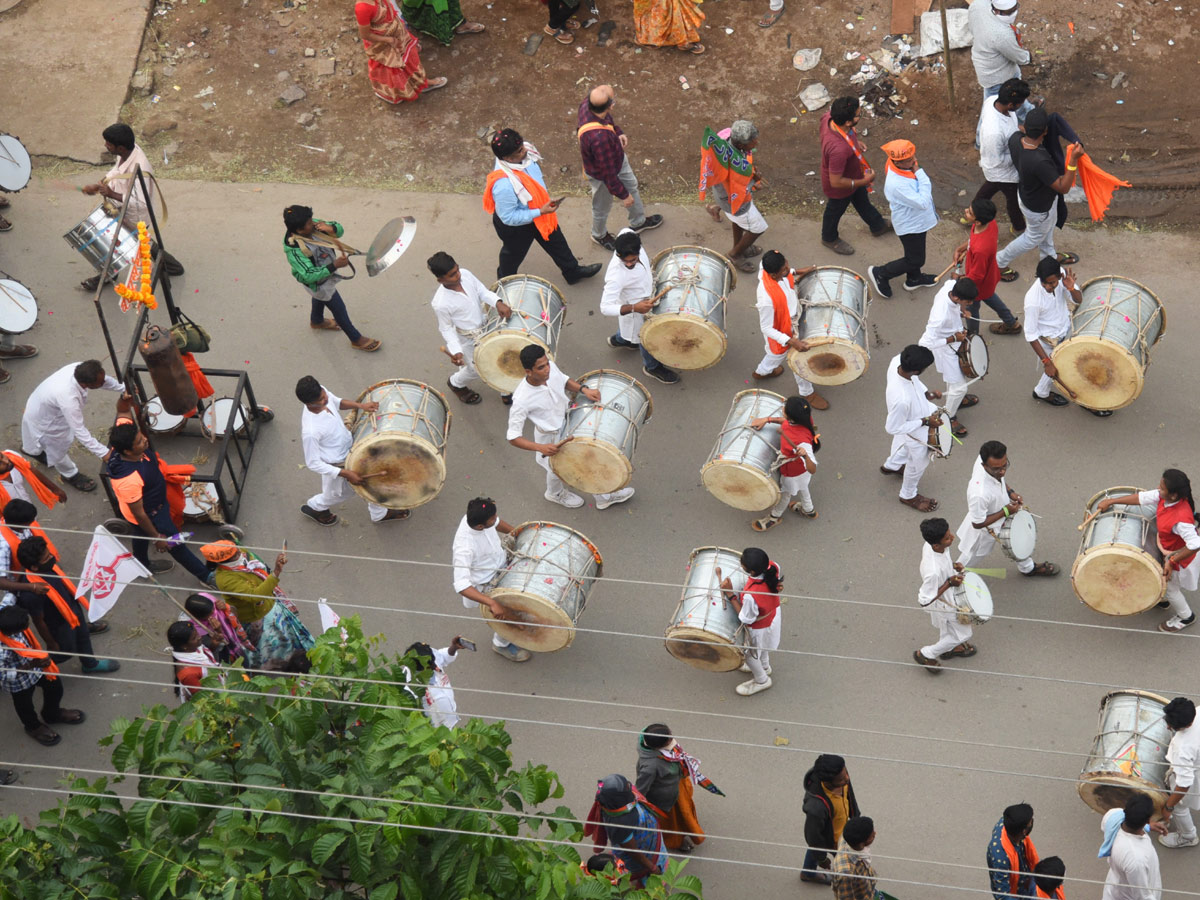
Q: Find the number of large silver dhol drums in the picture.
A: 11